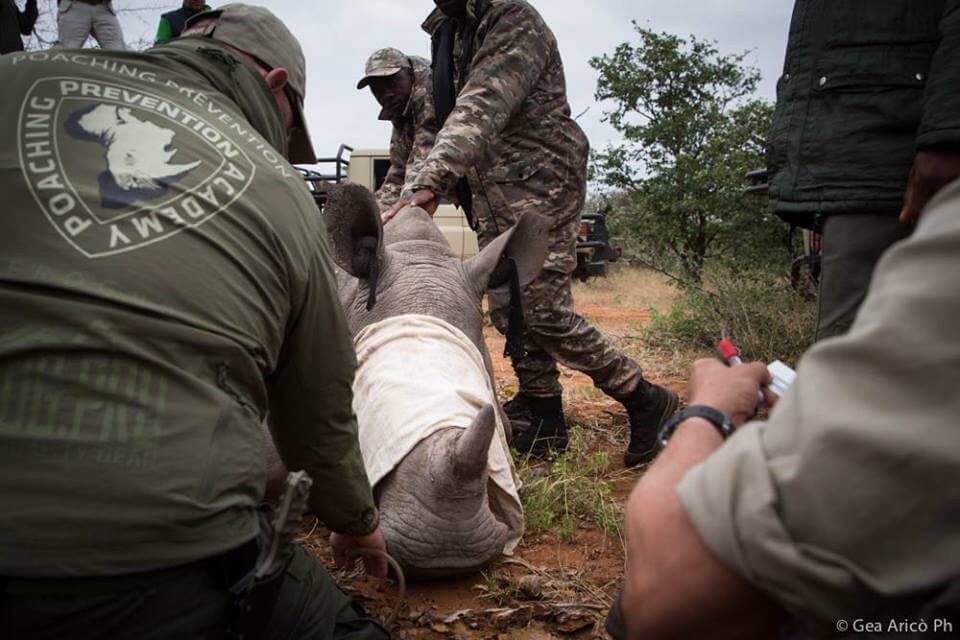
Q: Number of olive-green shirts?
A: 1